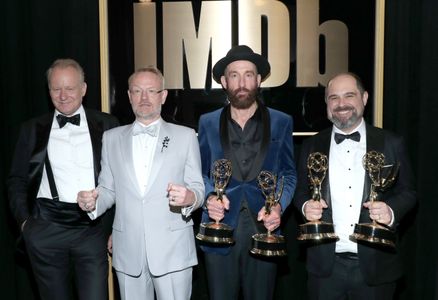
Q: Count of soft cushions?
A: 0